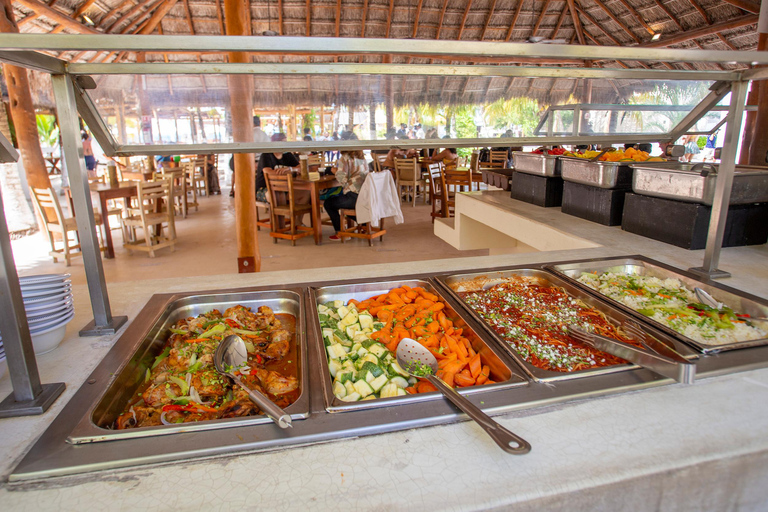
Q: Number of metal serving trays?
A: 7